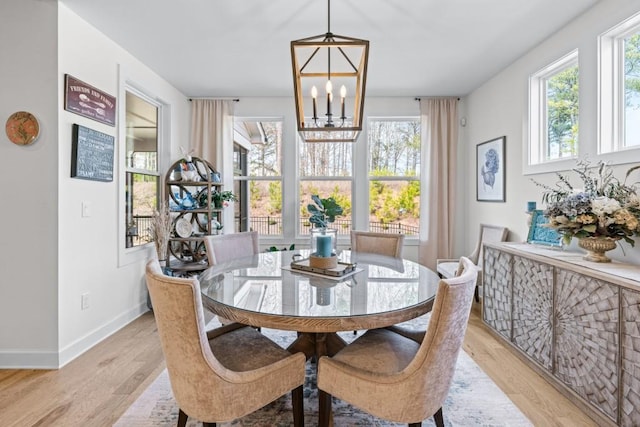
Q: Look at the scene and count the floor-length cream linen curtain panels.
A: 2